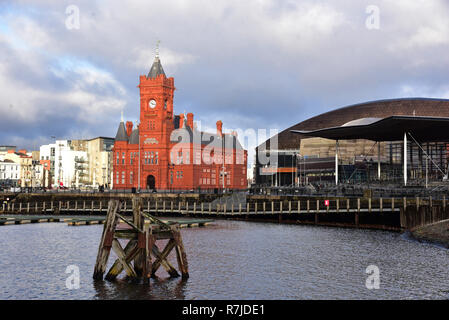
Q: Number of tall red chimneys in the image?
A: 4